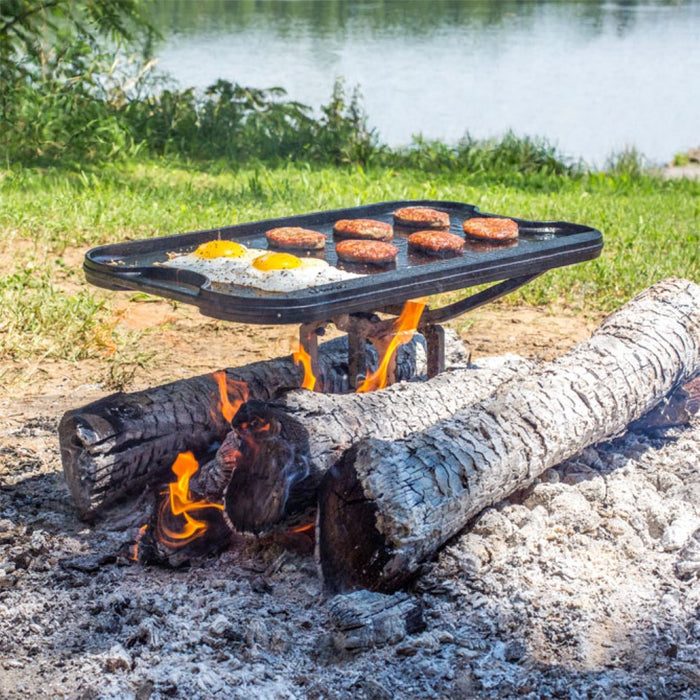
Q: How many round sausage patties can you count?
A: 6